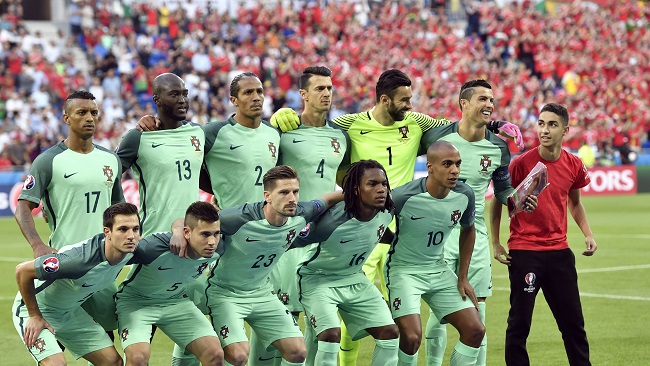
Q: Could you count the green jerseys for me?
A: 10